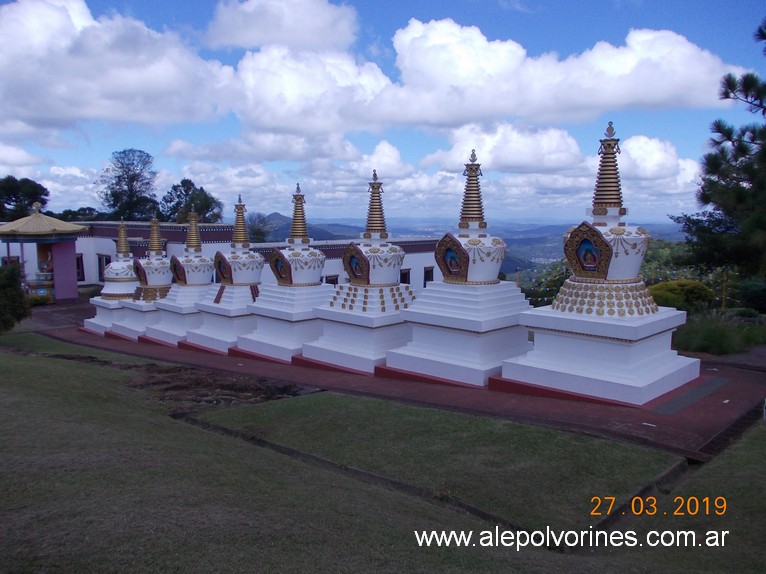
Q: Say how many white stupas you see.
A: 8